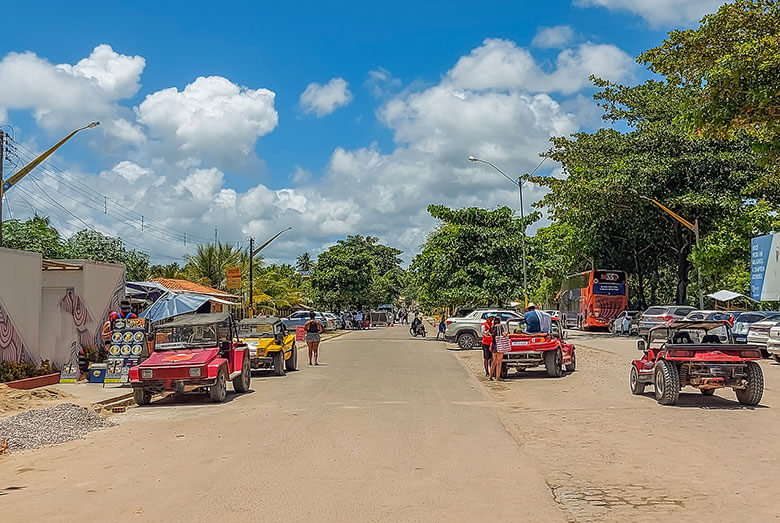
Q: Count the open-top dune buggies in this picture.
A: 4